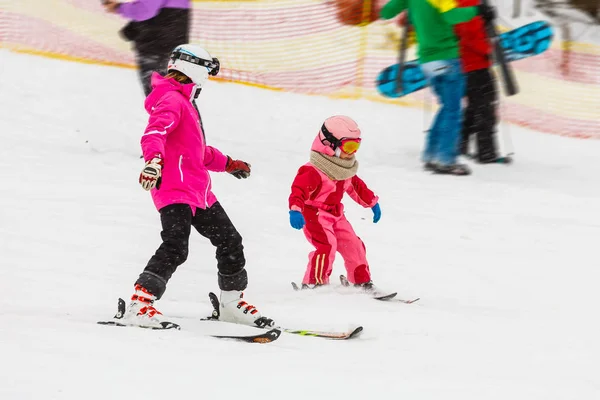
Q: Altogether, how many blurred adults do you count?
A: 3